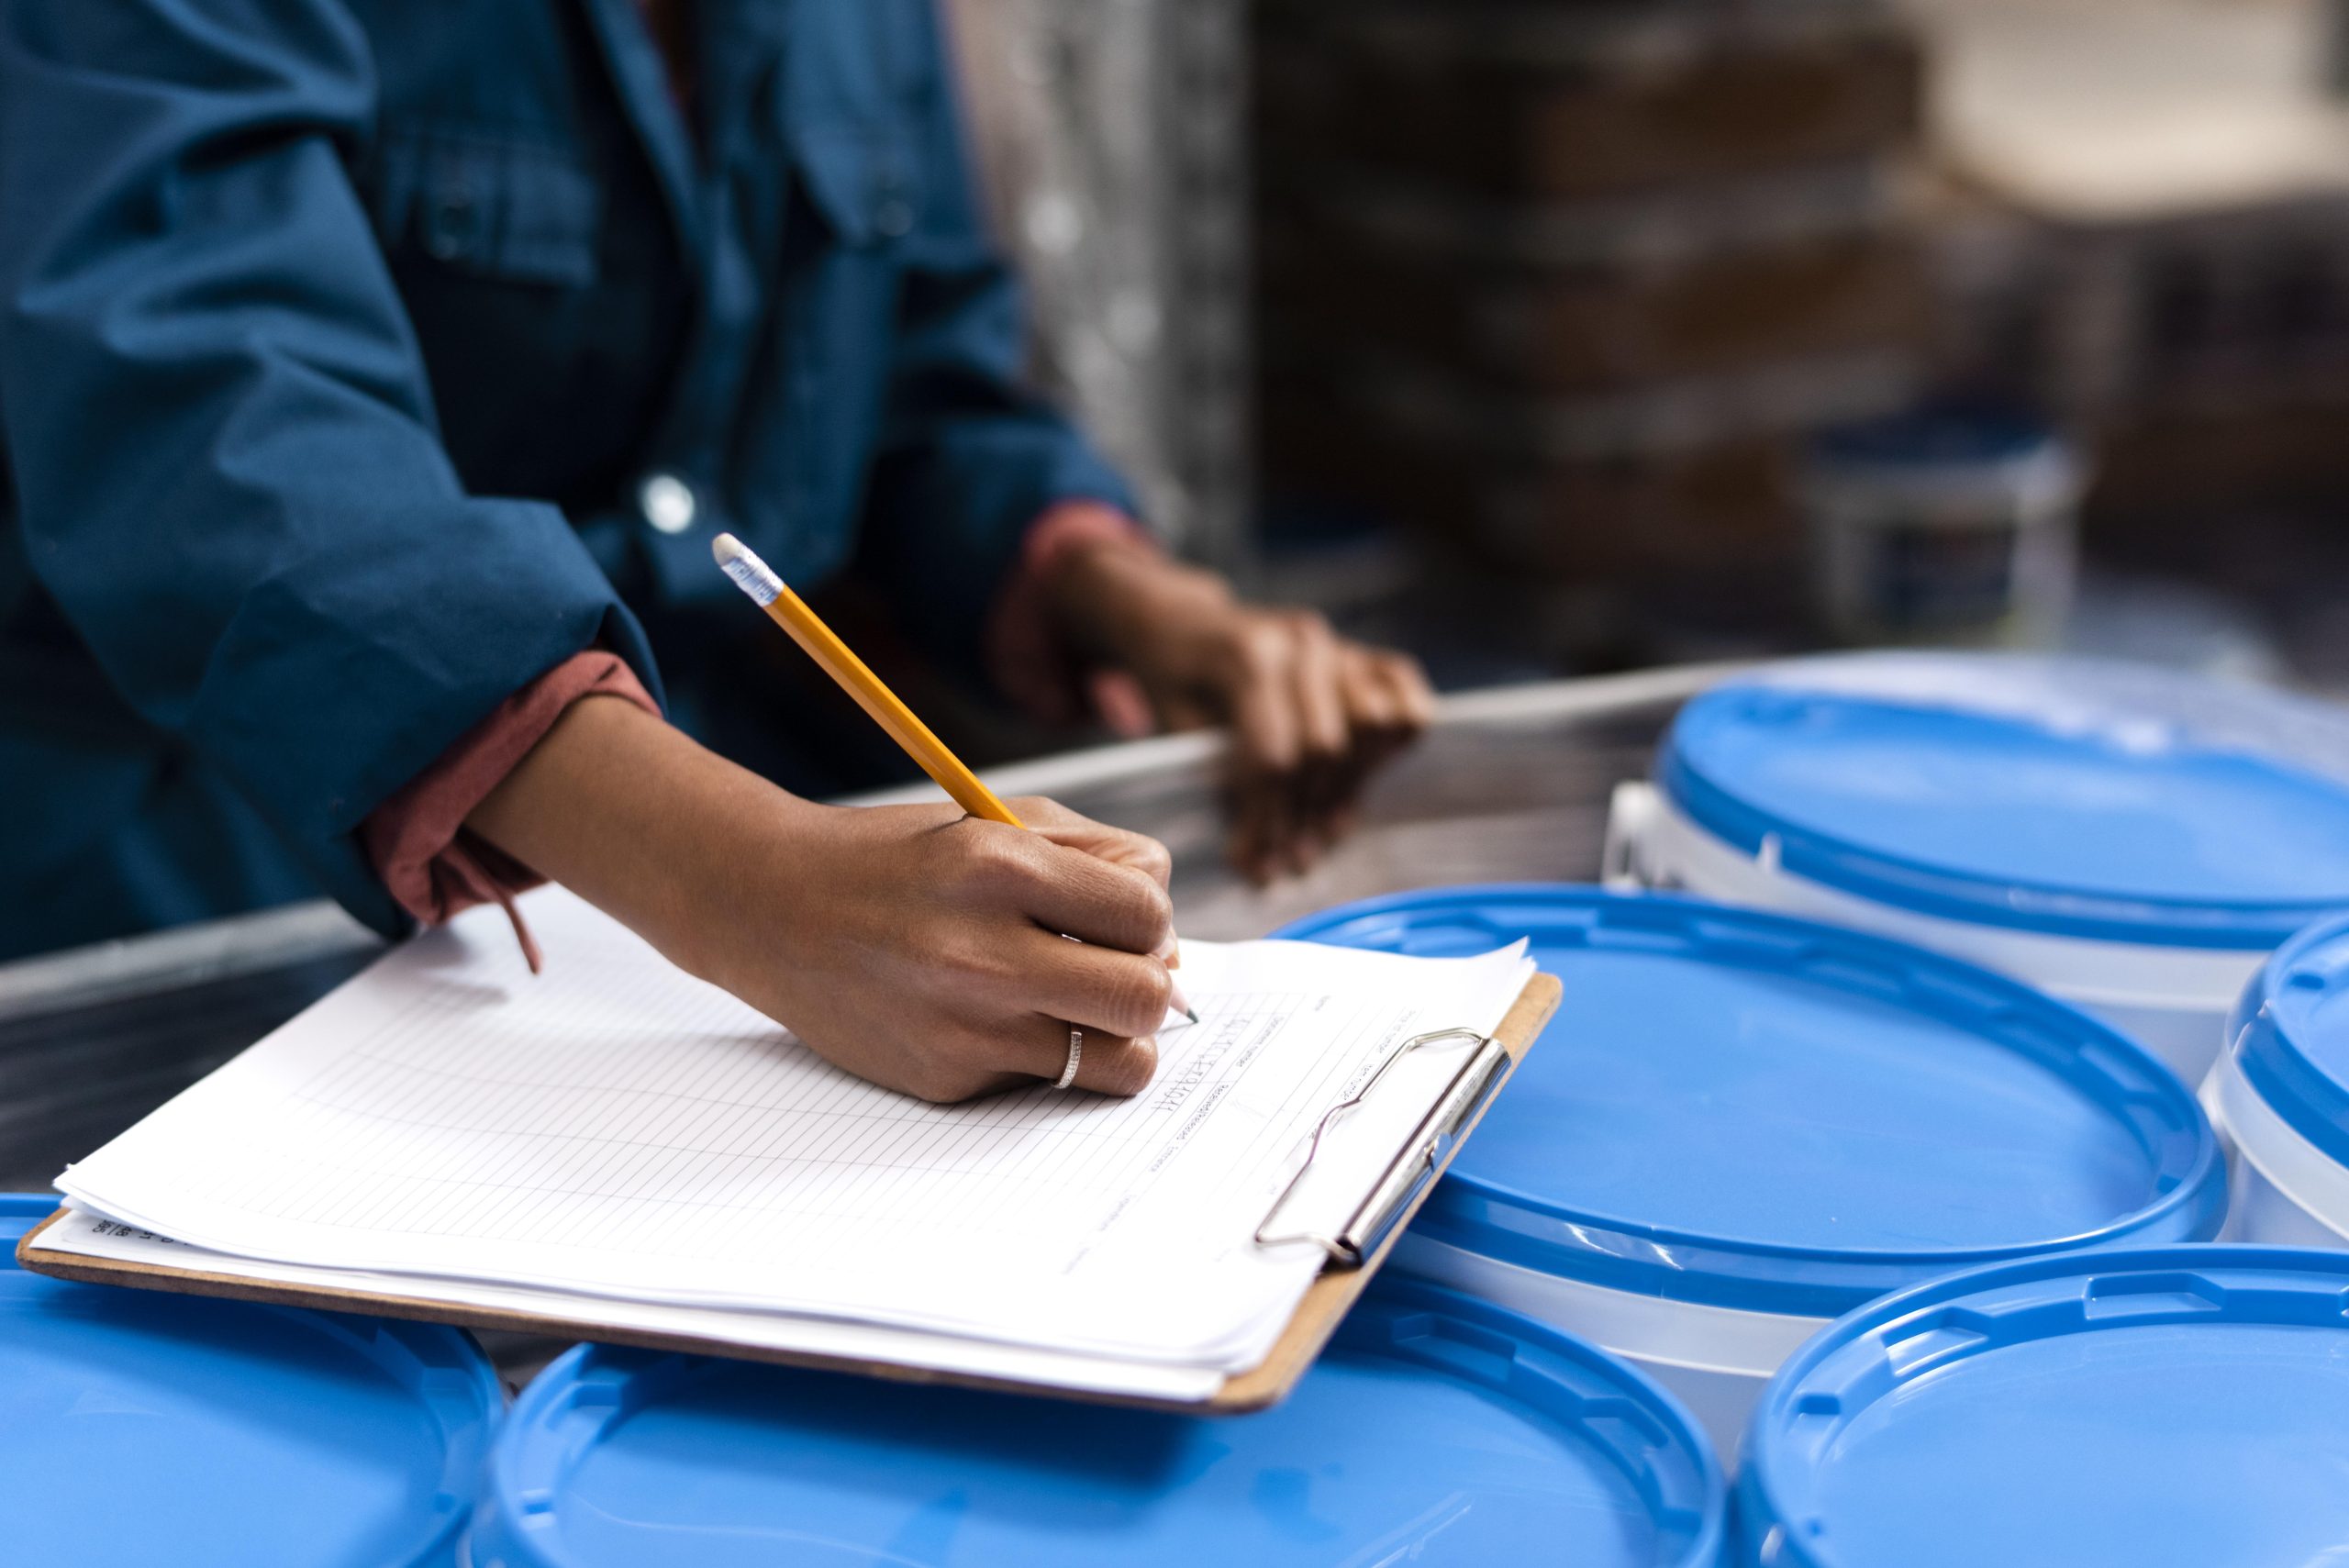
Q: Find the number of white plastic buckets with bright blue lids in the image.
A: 6